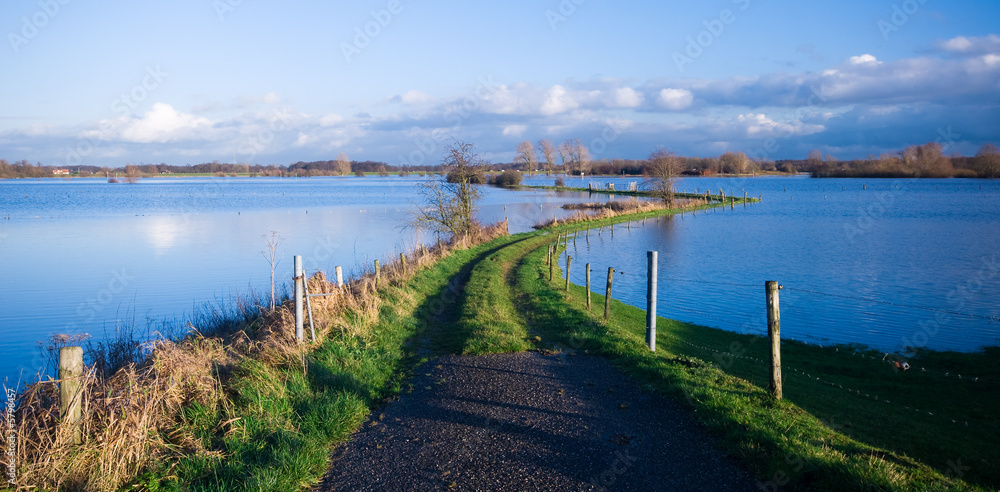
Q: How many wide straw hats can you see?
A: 0